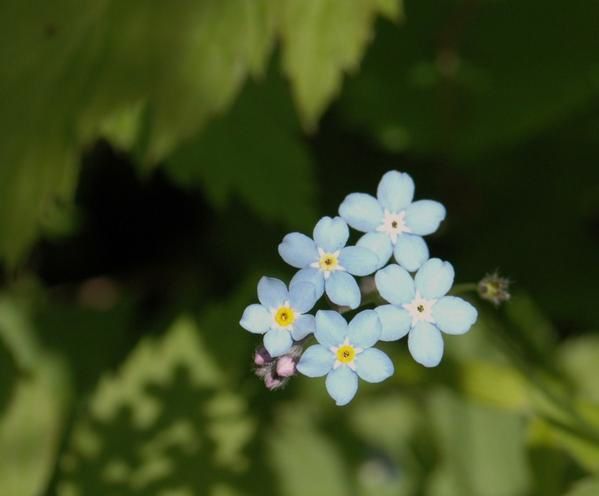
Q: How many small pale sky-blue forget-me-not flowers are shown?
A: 5